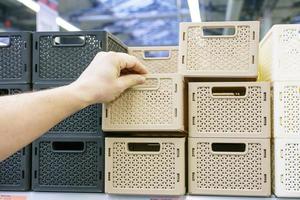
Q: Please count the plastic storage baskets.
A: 15